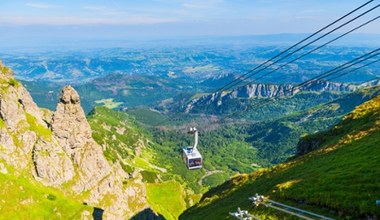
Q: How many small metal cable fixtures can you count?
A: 2